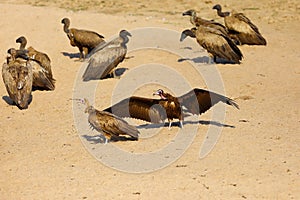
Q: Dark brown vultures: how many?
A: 1